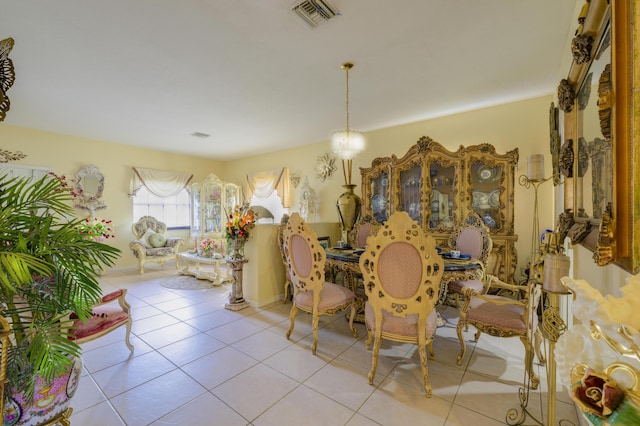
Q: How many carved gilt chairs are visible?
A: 6